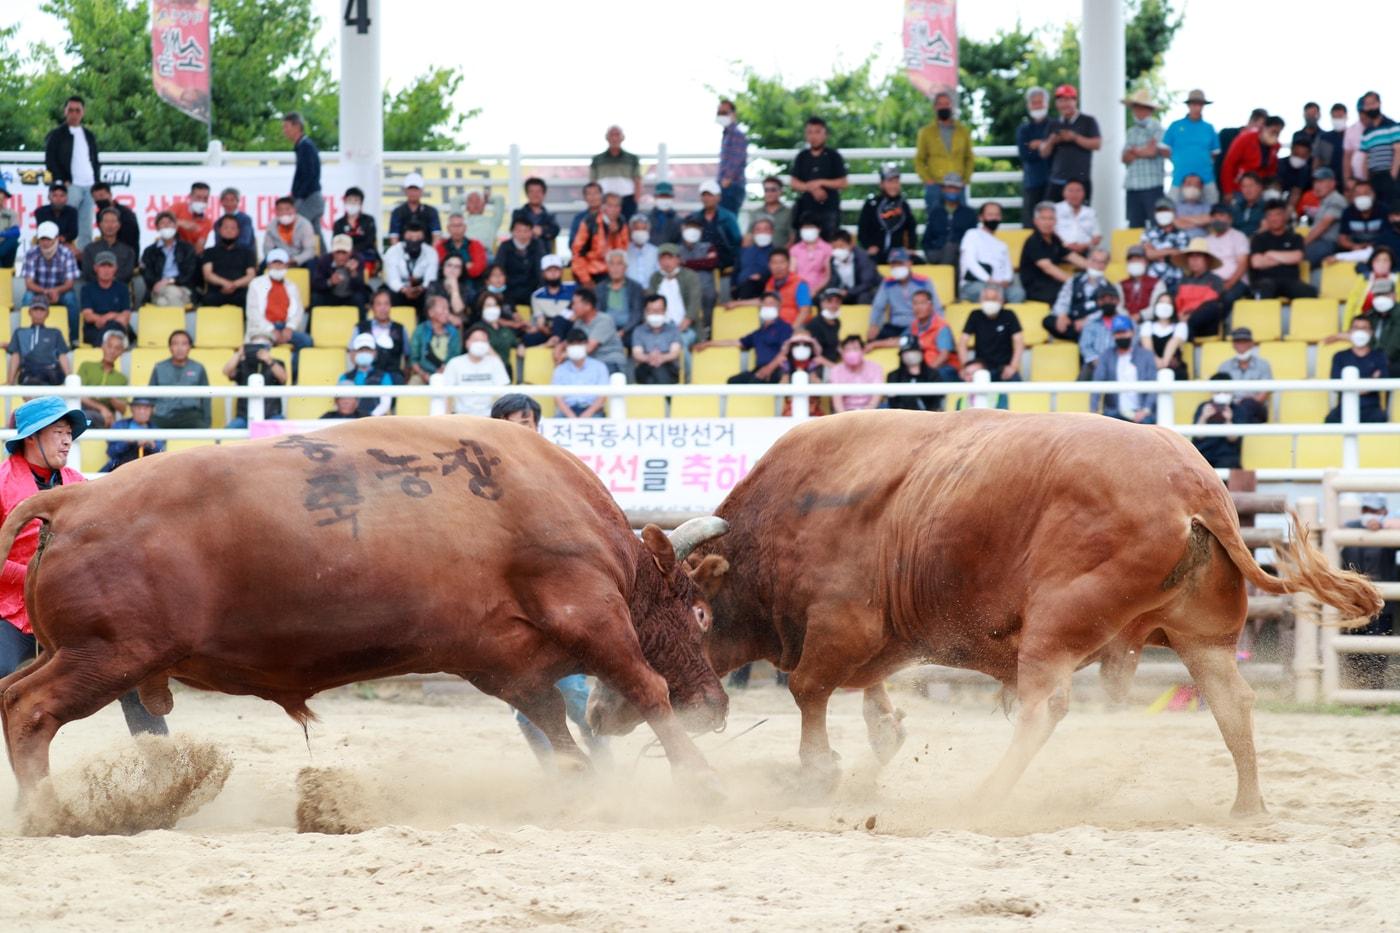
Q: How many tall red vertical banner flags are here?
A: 2